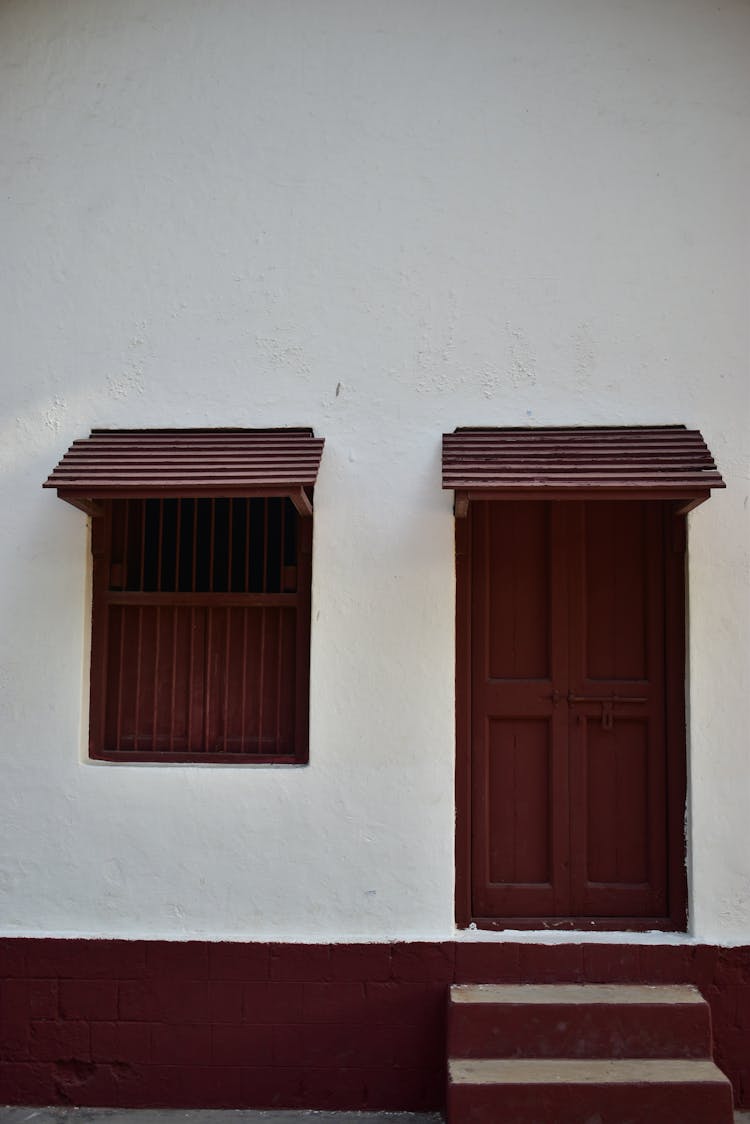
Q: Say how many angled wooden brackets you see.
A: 4